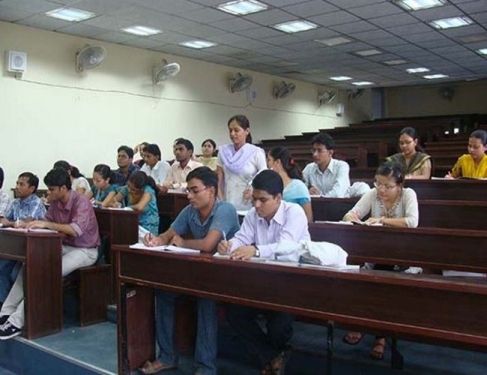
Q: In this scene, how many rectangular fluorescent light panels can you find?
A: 12